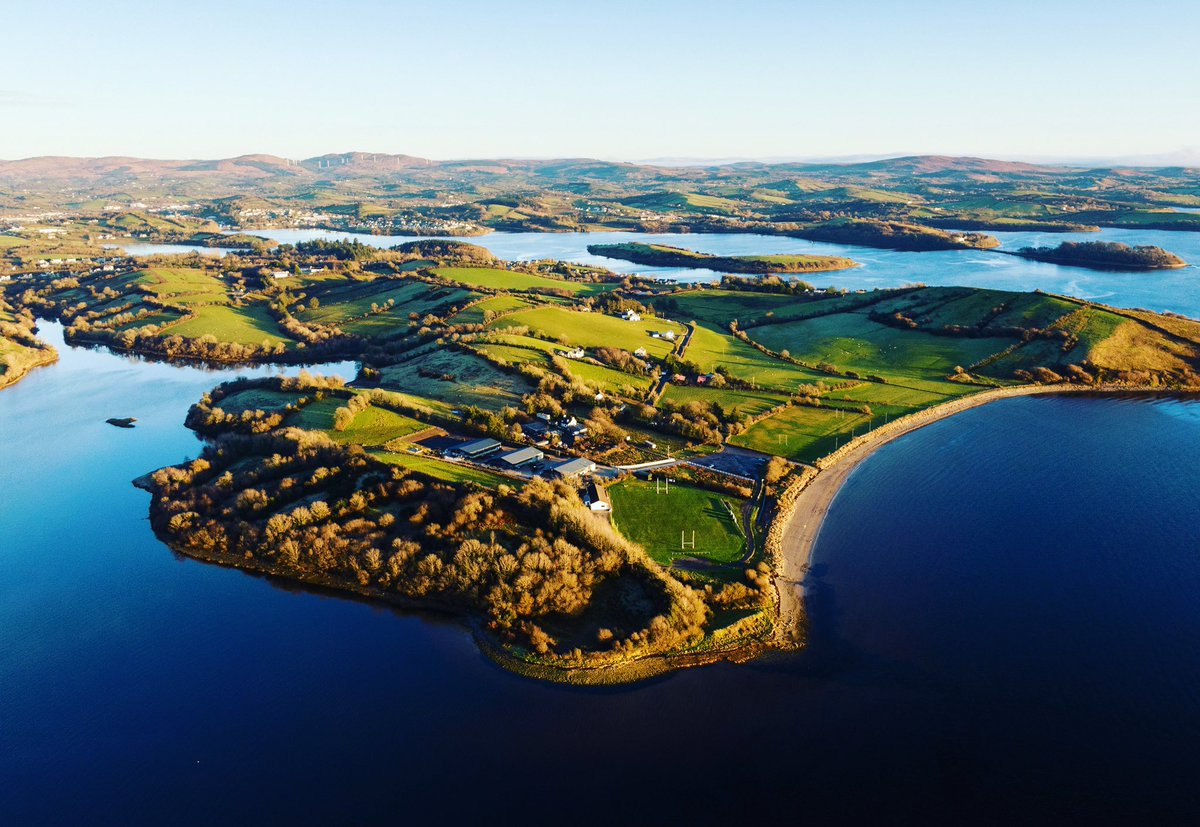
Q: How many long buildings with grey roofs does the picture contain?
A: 3